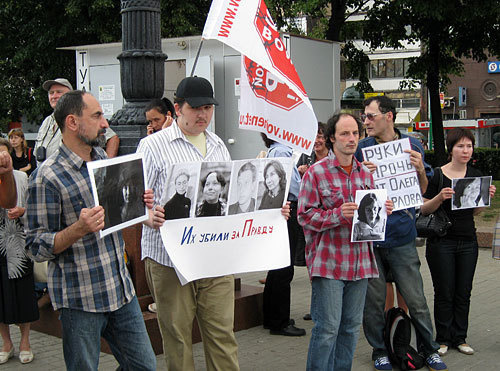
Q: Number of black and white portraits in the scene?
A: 7